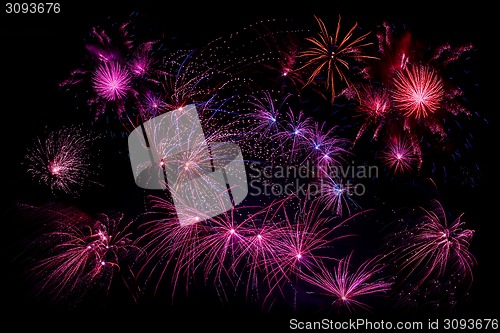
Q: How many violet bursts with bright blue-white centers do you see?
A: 5